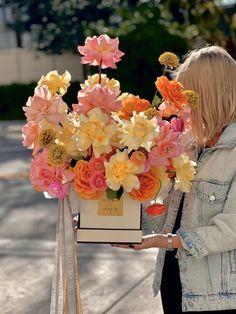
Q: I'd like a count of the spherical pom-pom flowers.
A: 5